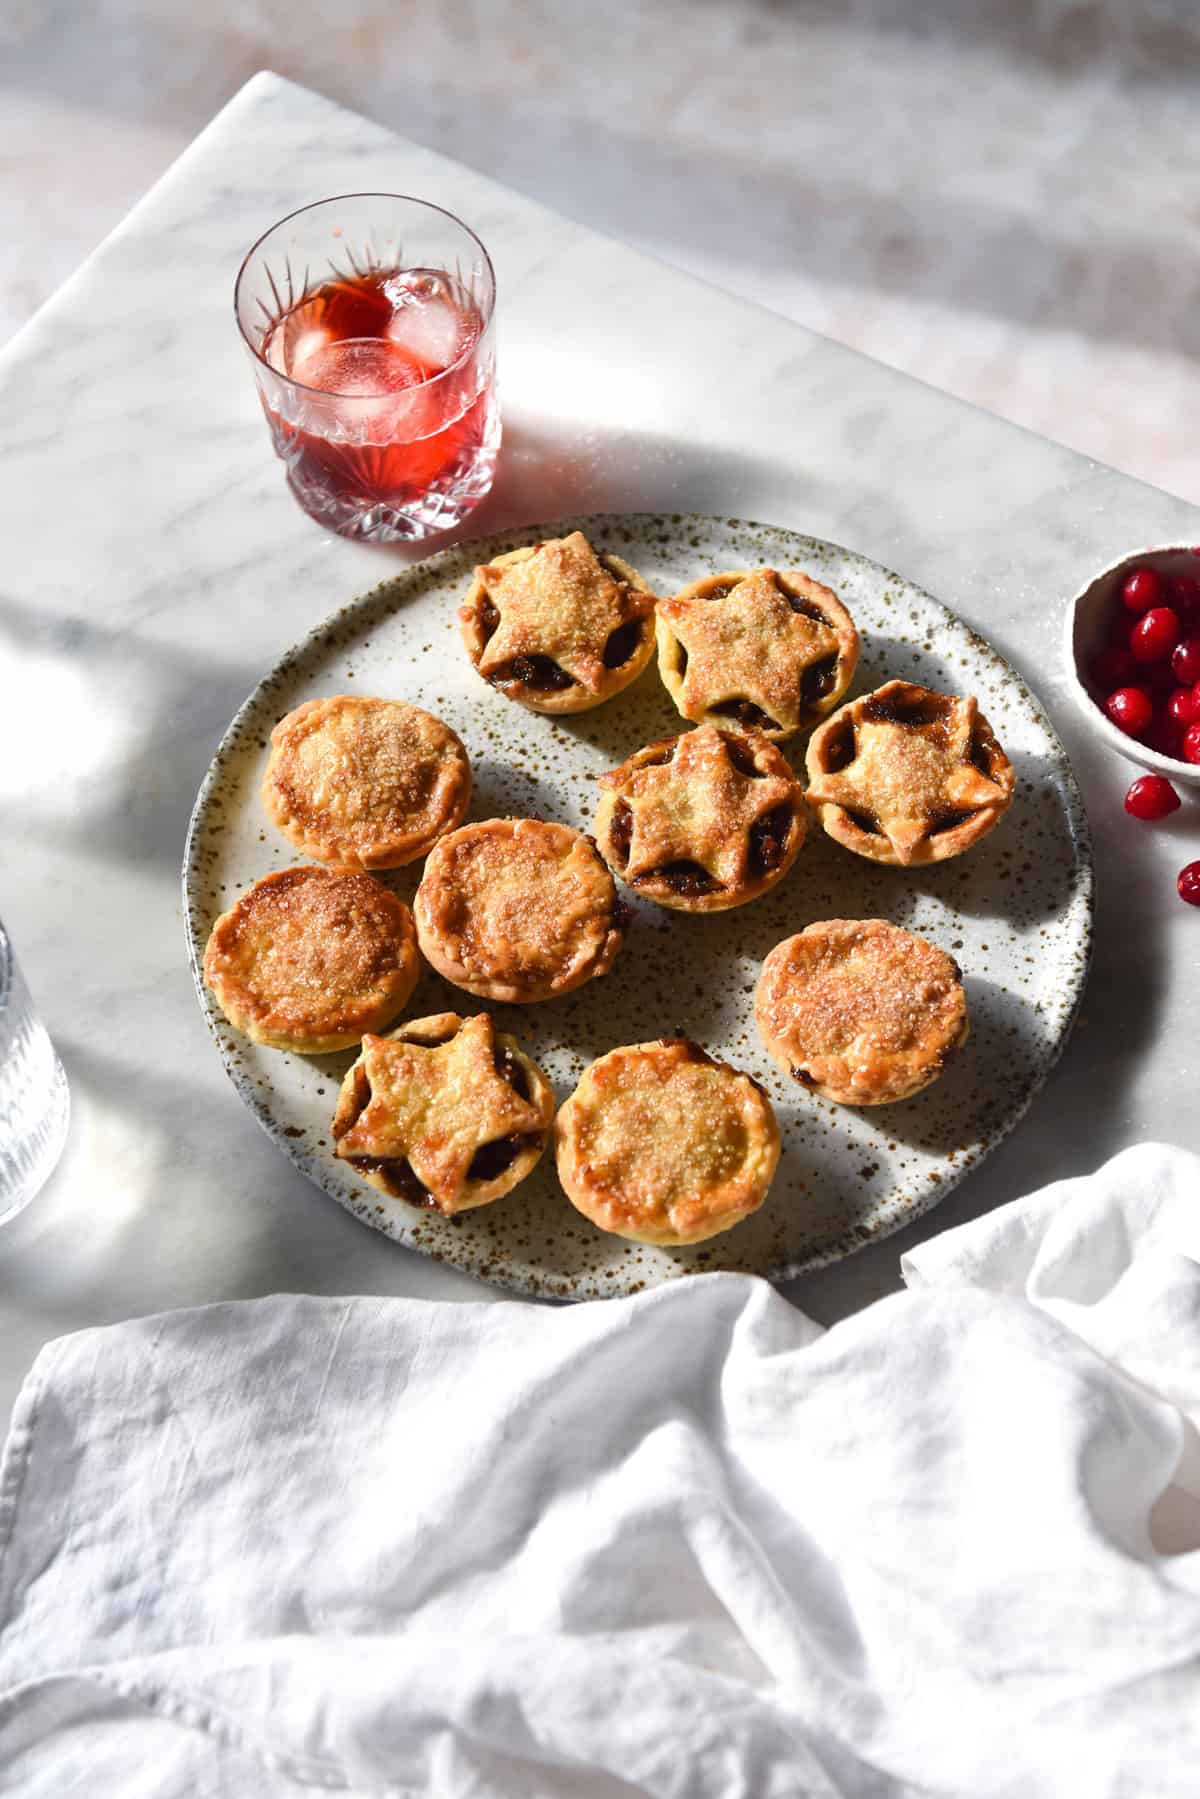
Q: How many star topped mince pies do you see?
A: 5